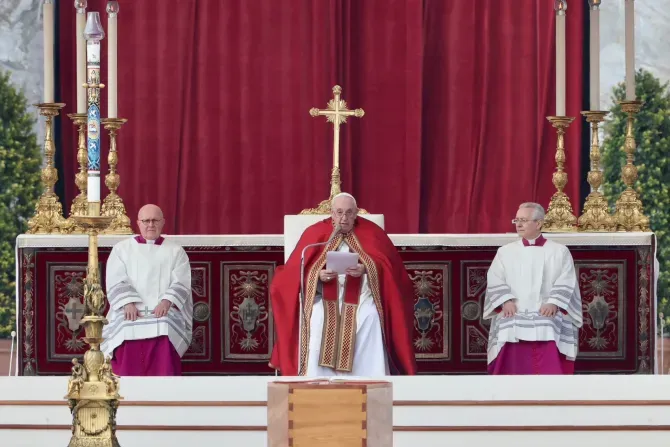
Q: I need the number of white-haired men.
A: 2